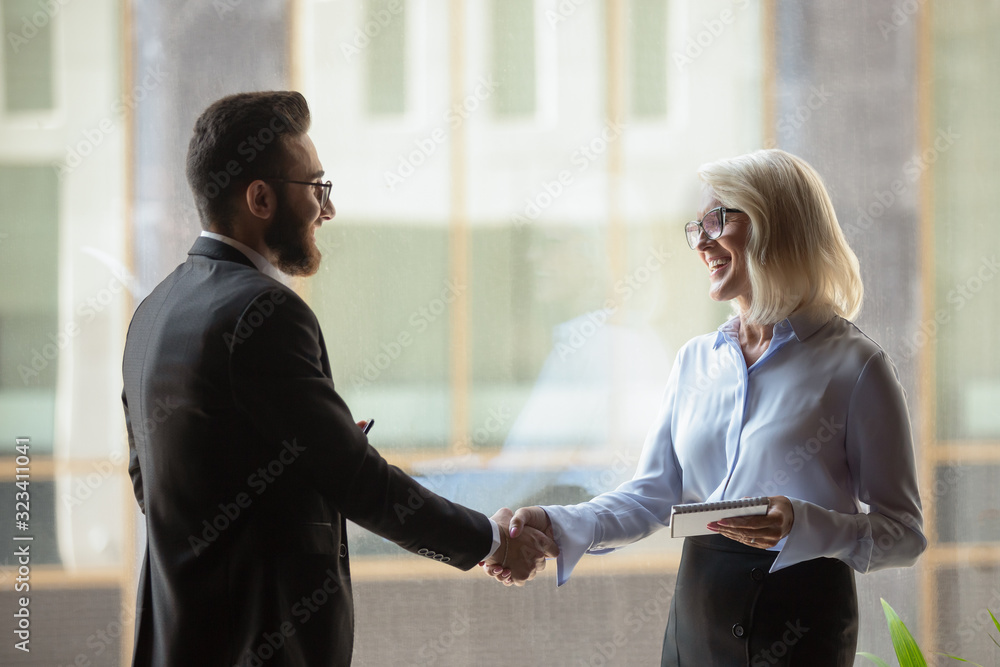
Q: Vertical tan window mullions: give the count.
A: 6